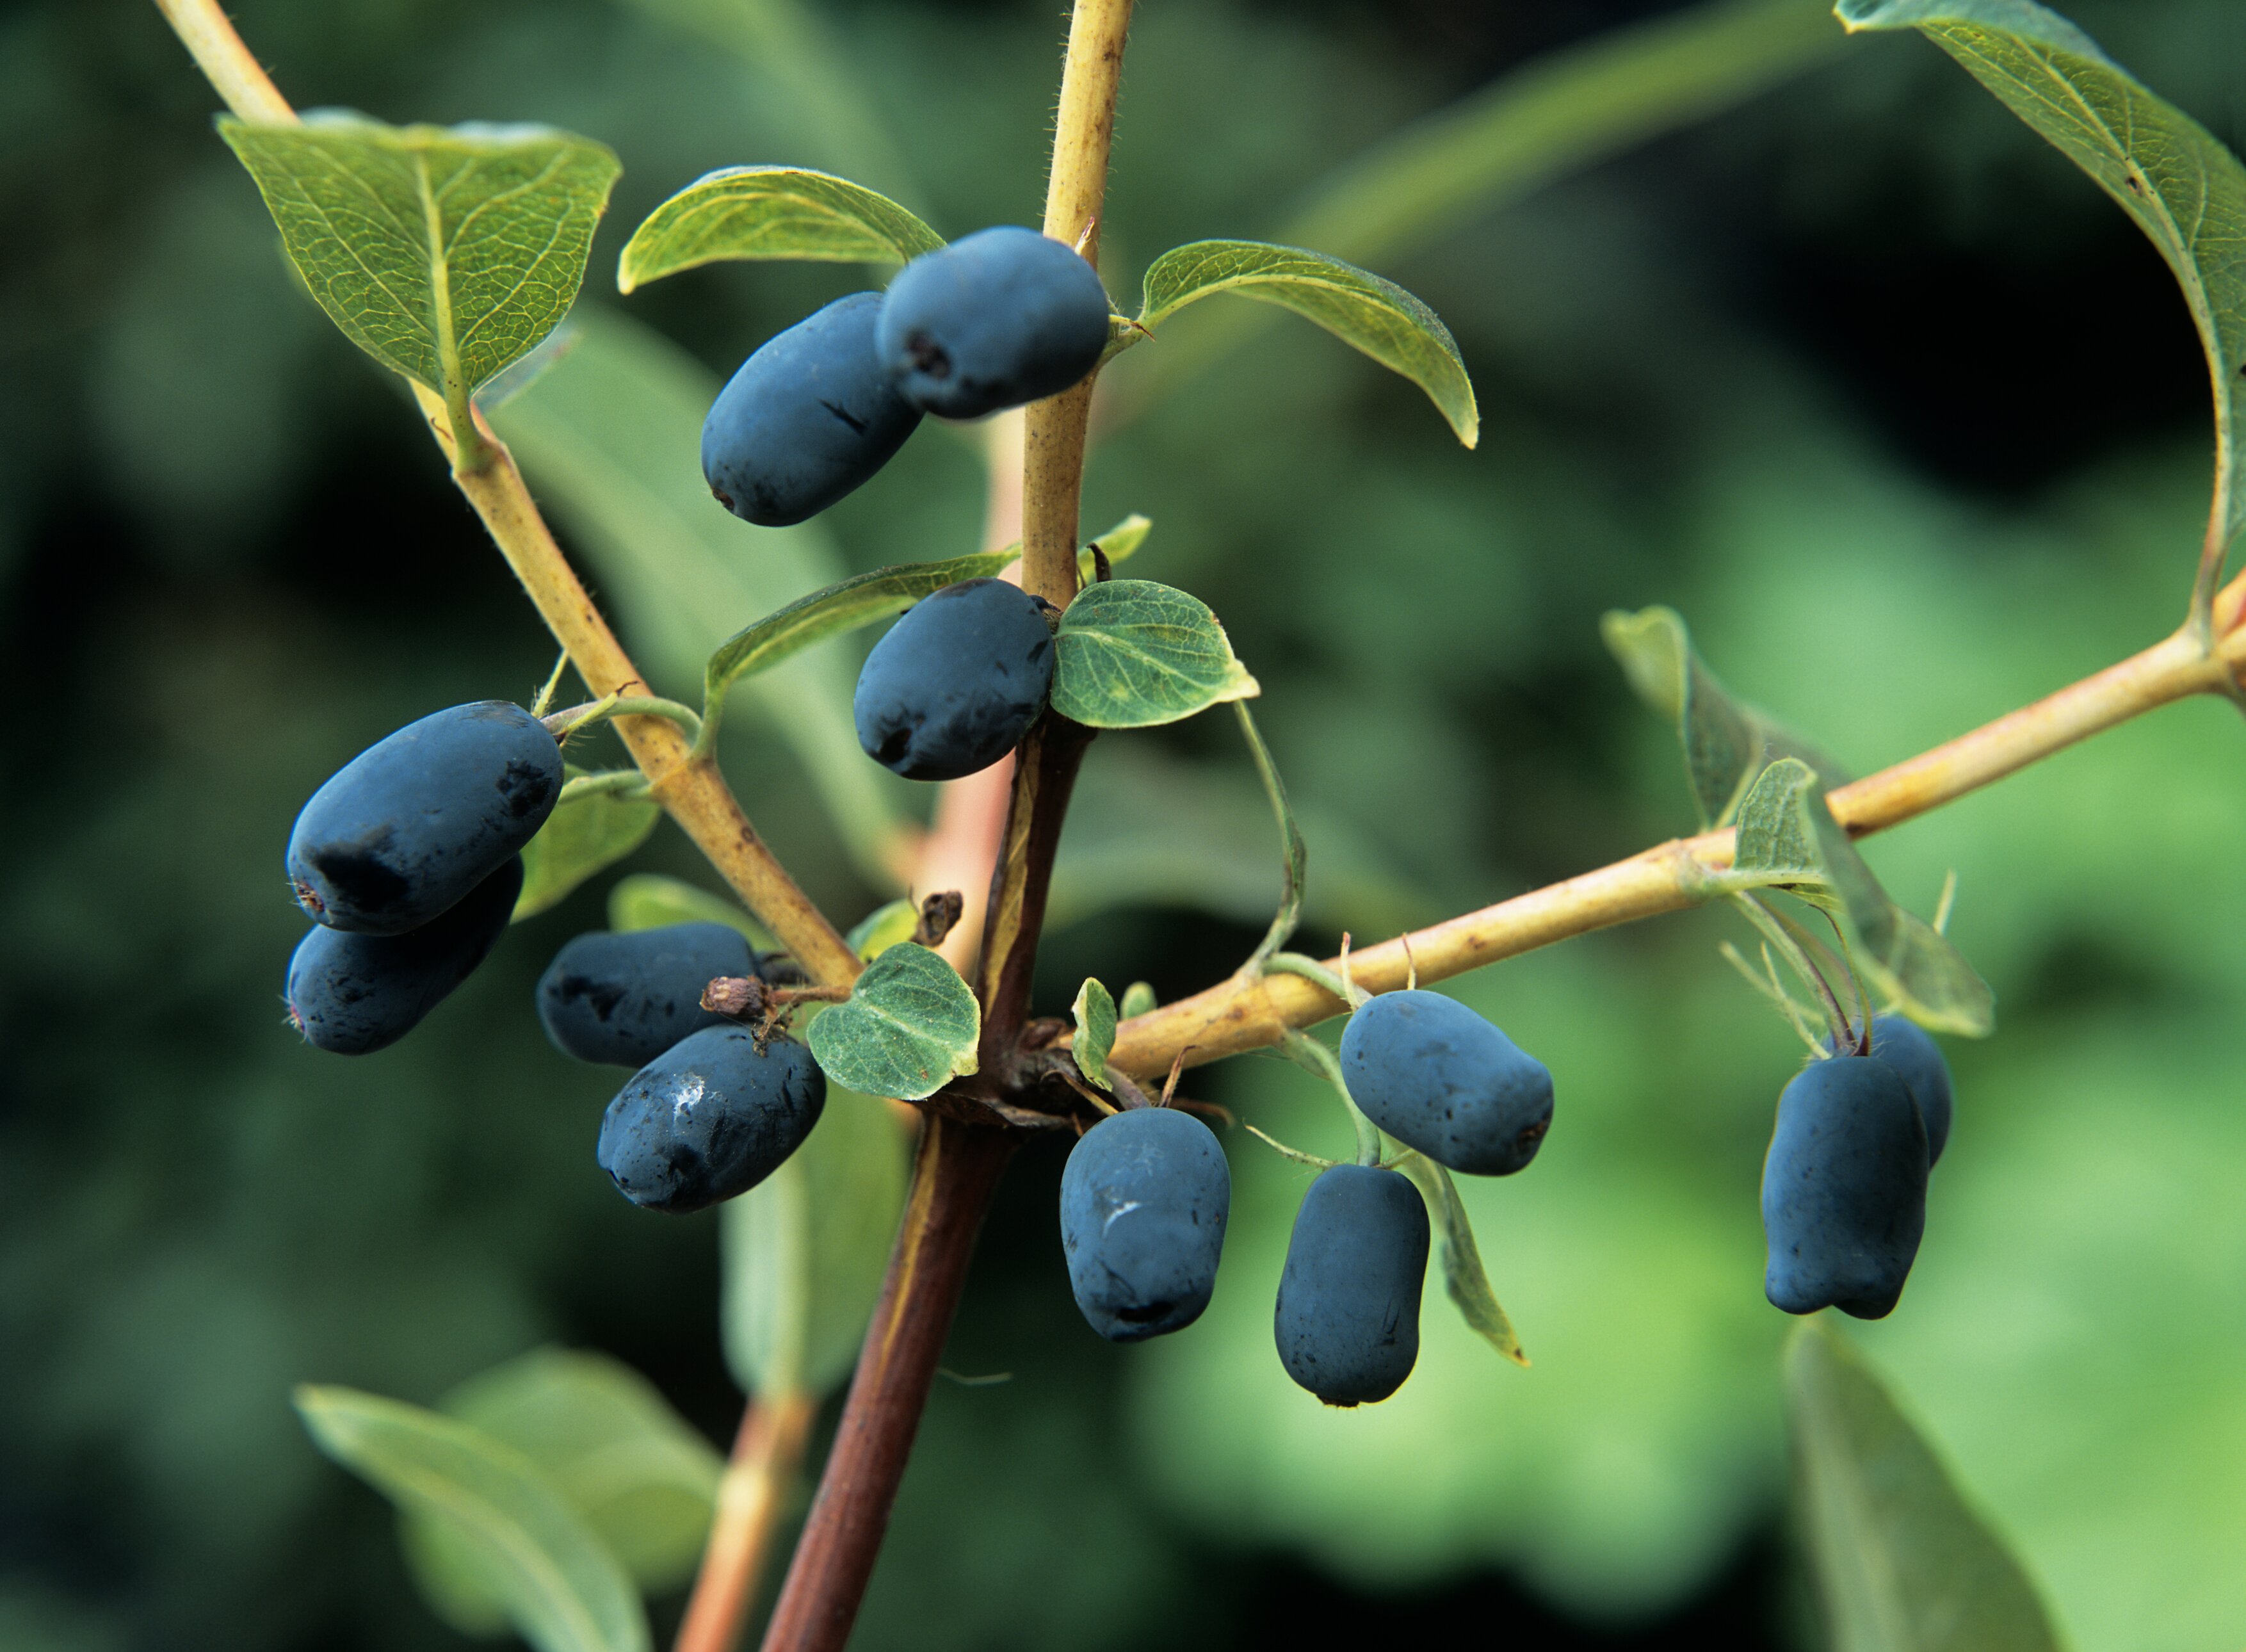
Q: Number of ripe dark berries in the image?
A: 12